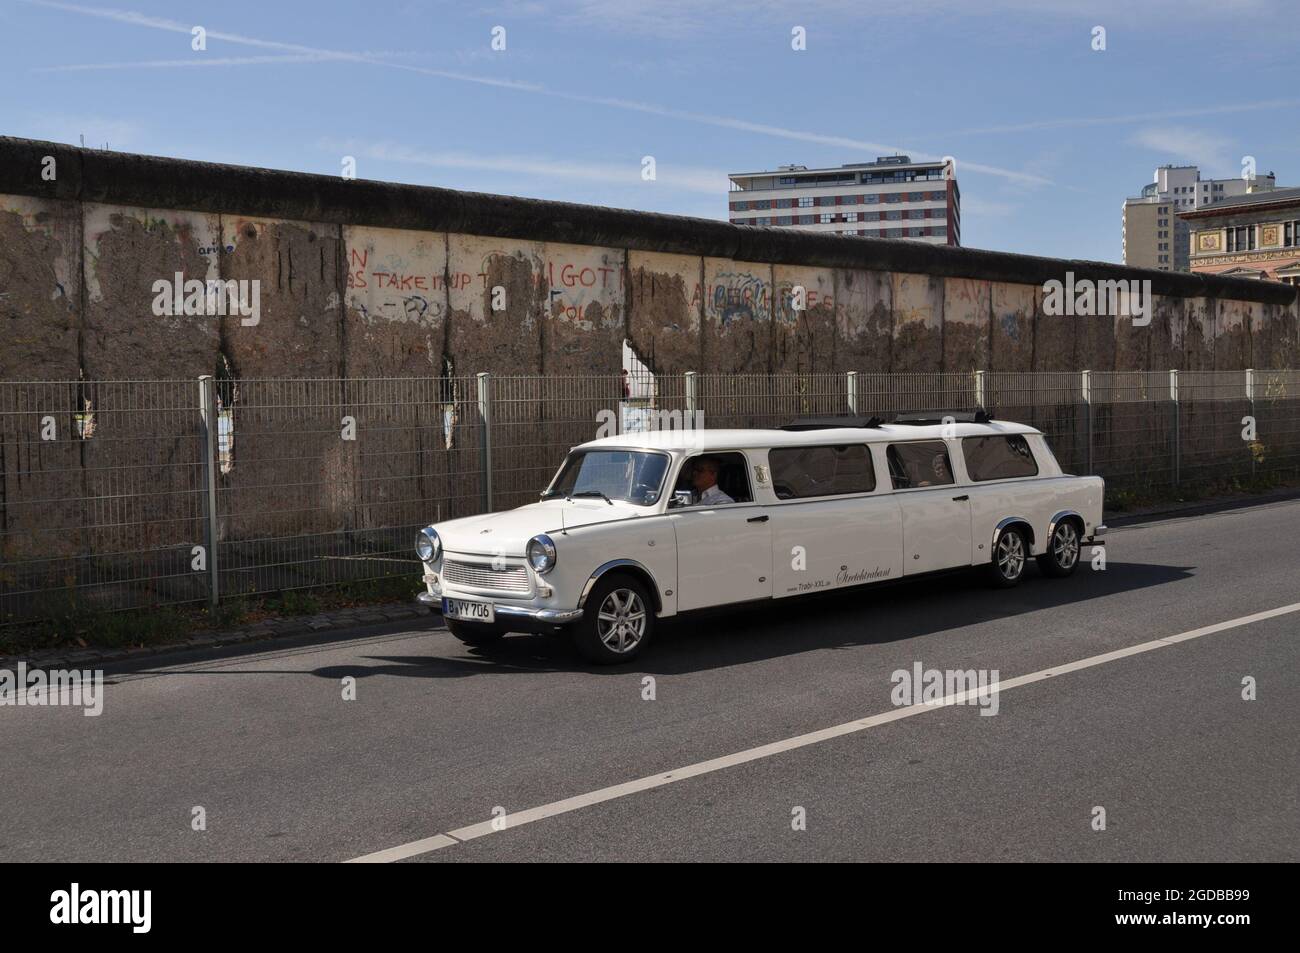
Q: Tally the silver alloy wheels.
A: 3